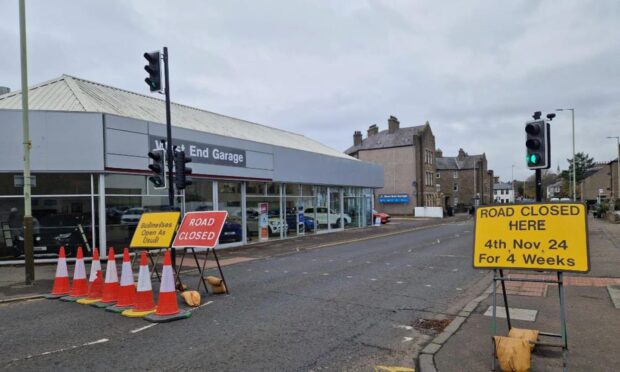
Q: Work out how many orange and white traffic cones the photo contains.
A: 7